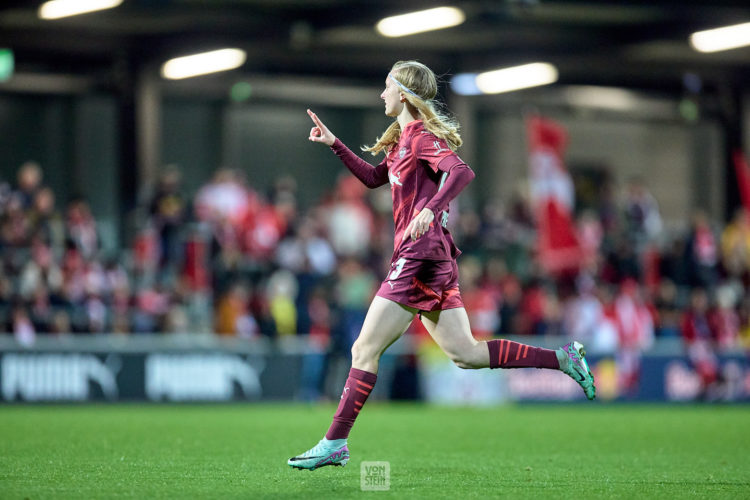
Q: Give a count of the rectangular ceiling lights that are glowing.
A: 5